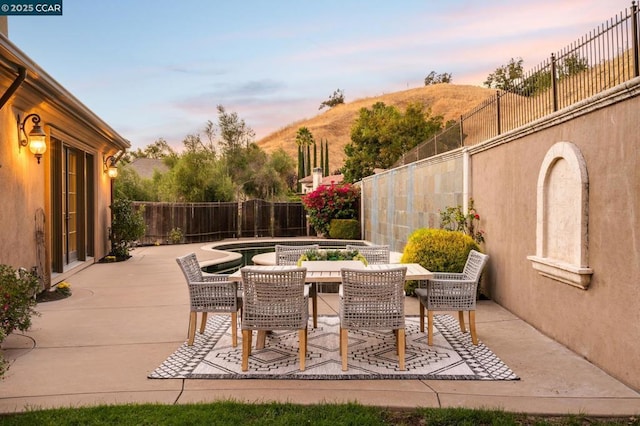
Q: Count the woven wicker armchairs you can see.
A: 6